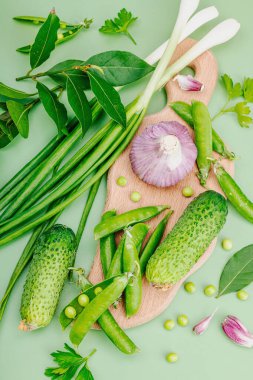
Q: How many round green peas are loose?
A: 10